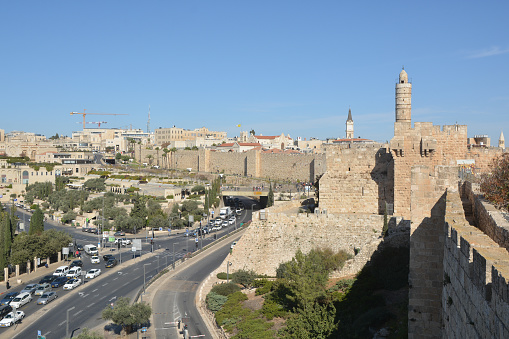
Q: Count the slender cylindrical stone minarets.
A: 1